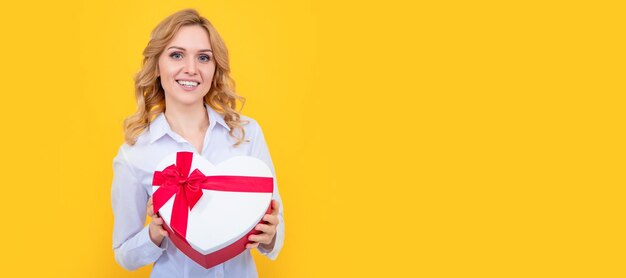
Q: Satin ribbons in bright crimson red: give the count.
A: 1